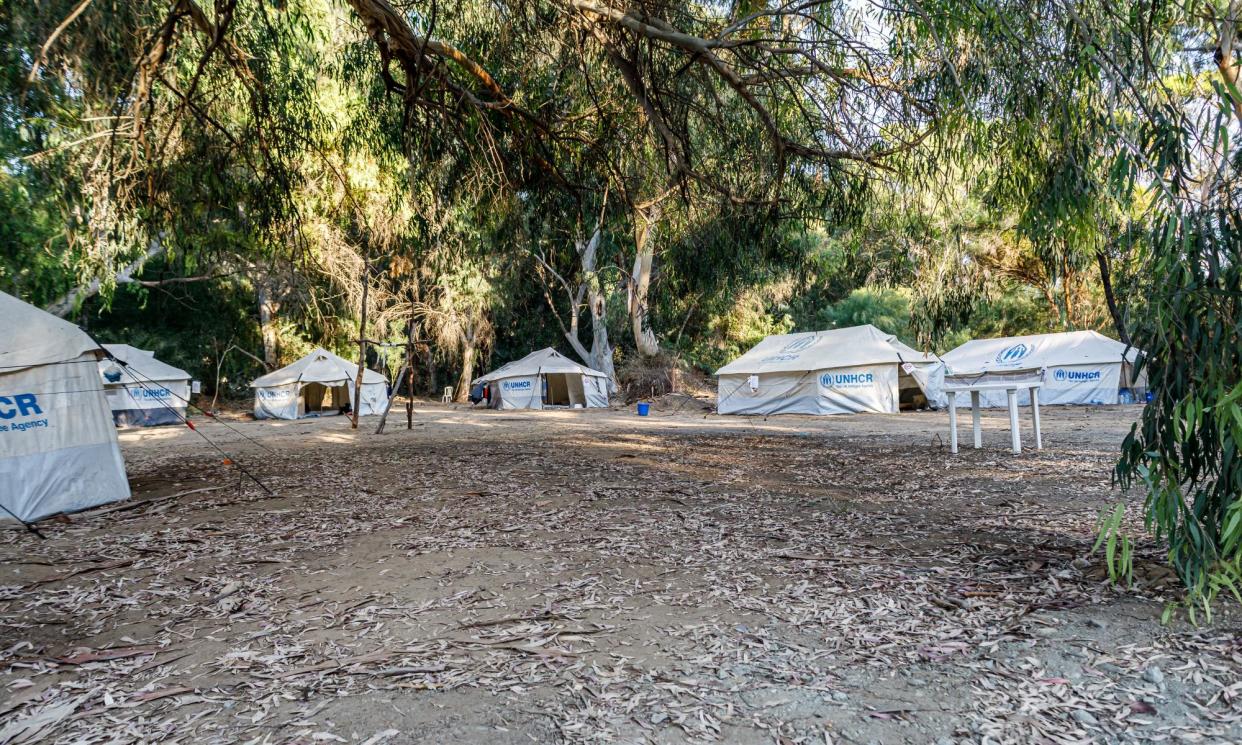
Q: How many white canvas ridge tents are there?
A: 6